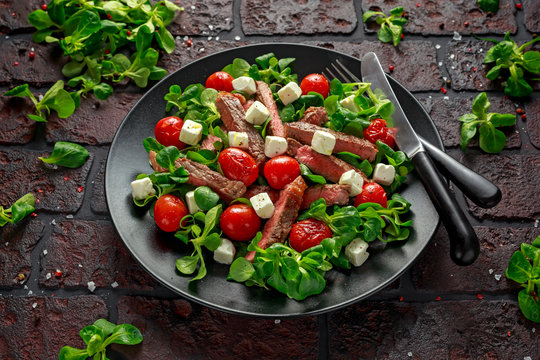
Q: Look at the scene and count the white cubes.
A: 15